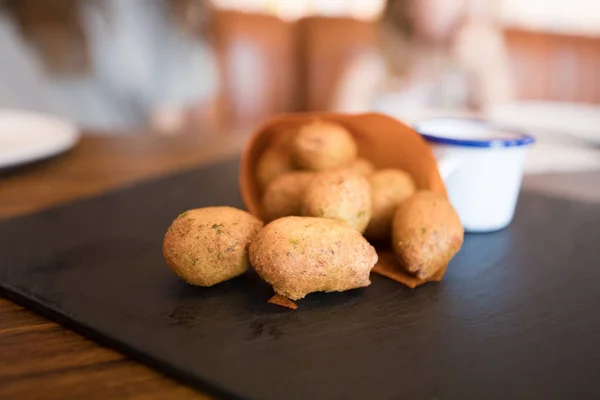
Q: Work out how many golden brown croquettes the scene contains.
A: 9